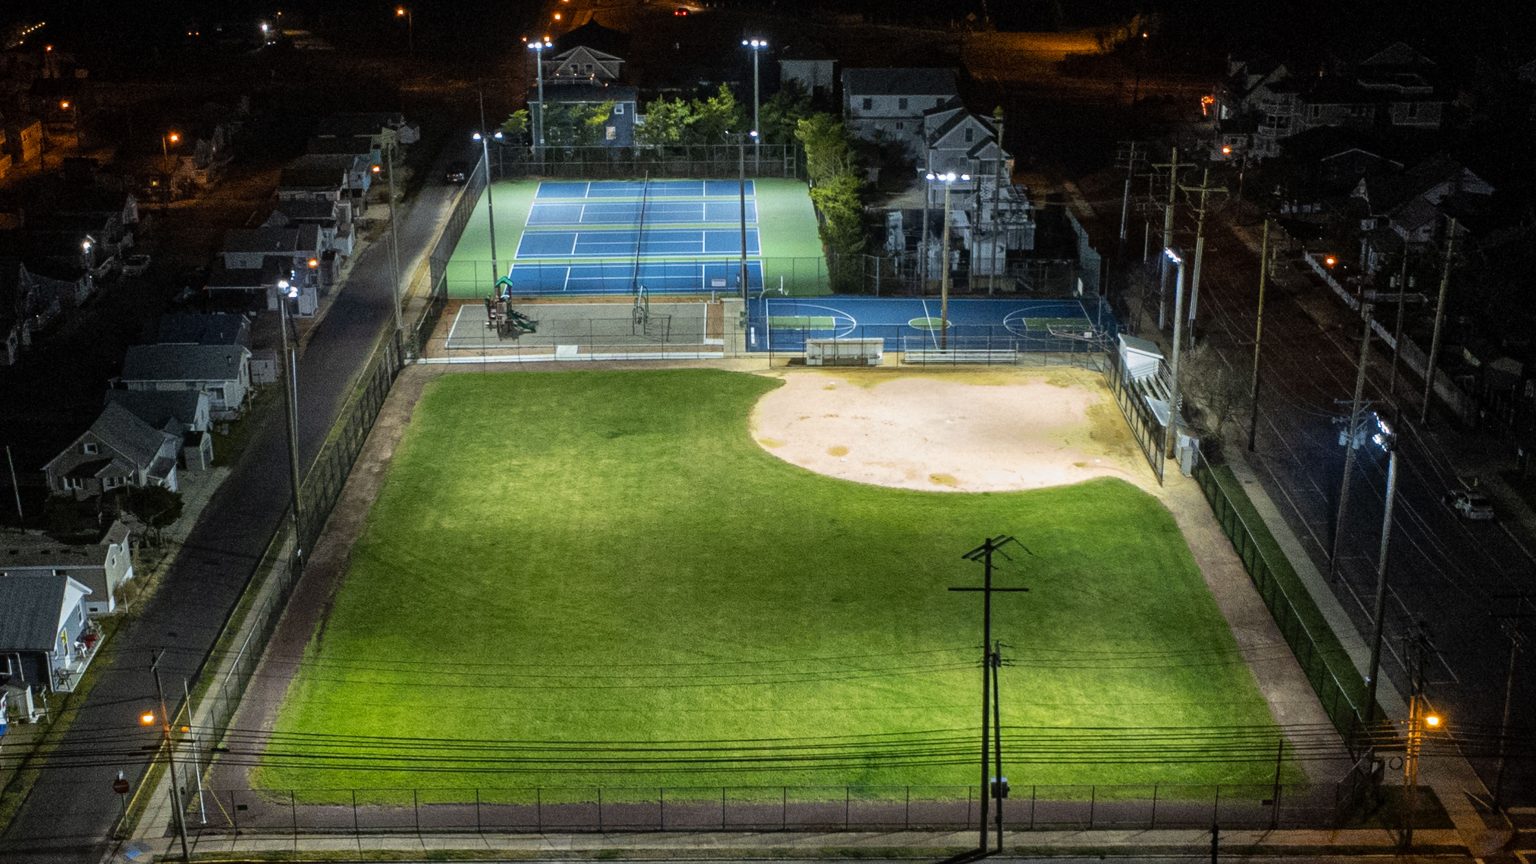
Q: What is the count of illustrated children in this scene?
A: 0